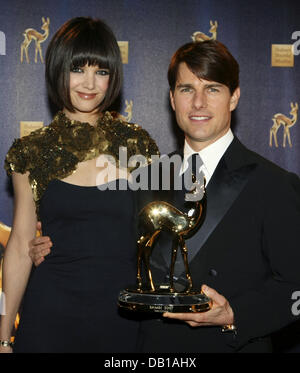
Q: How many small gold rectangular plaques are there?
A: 3